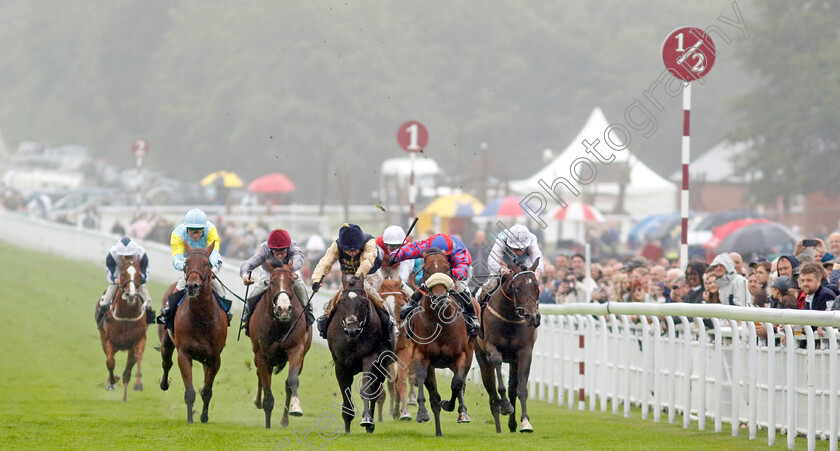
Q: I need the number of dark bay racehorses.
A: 2